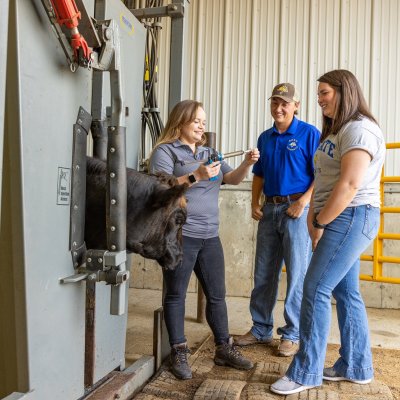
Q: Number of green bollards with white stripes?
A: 0